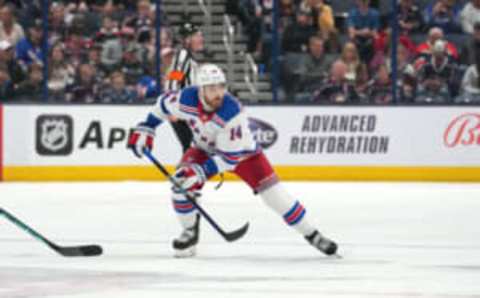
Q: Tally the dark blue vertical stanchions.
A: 4